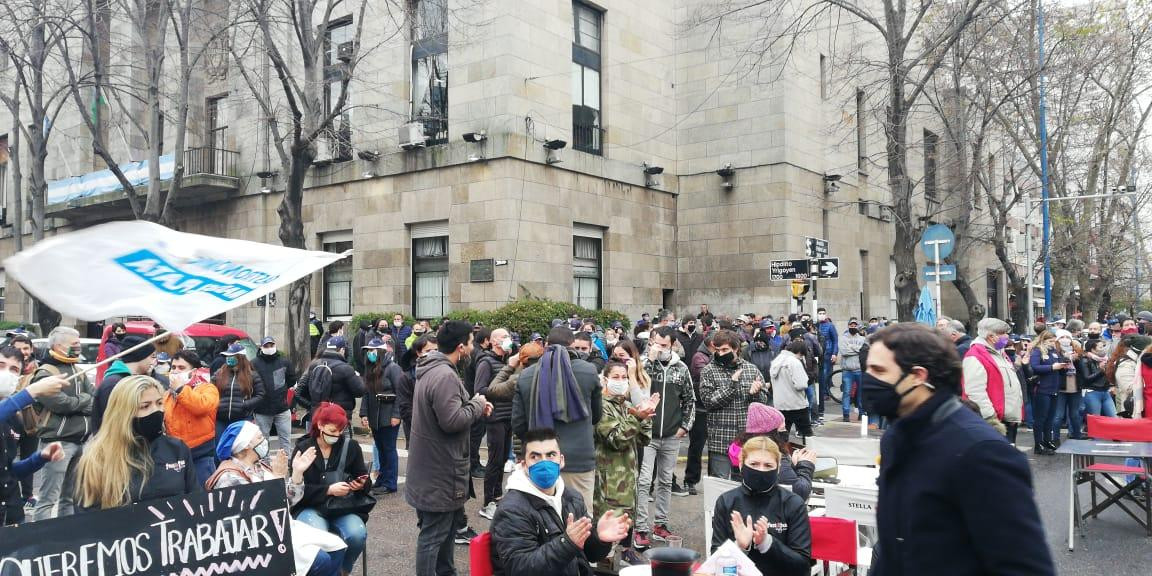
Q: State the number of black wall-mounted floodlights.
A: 7